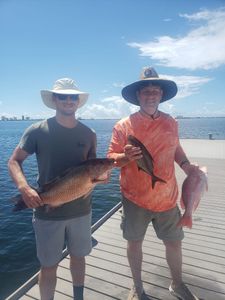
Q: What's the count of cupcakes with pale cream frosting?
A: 0